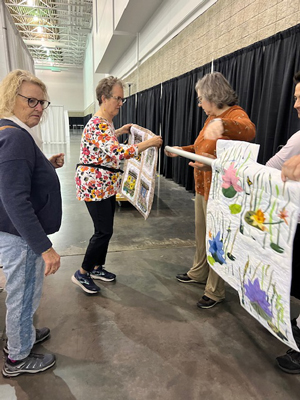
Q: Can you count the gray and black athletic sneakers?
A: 2